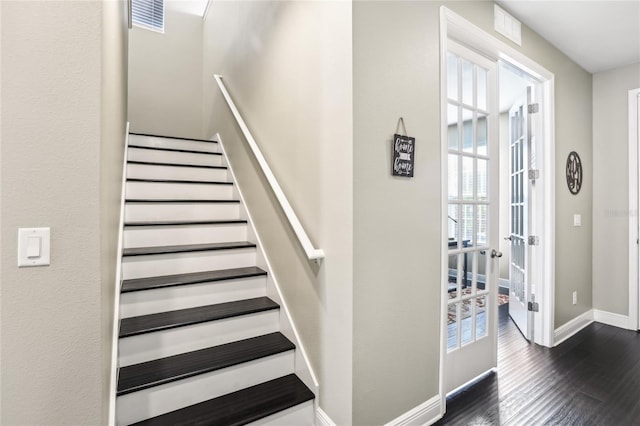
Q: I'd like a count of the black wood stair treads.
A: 11